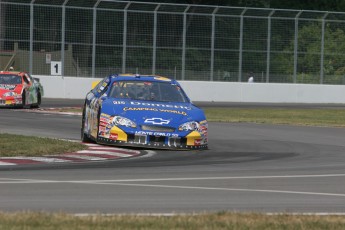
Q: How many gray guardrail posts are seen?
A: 11